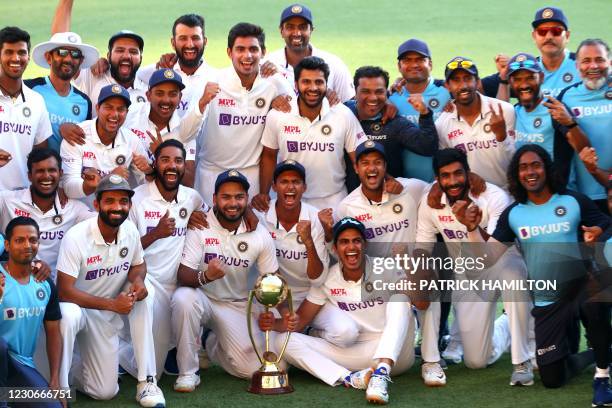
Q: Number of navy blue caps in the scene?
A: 12